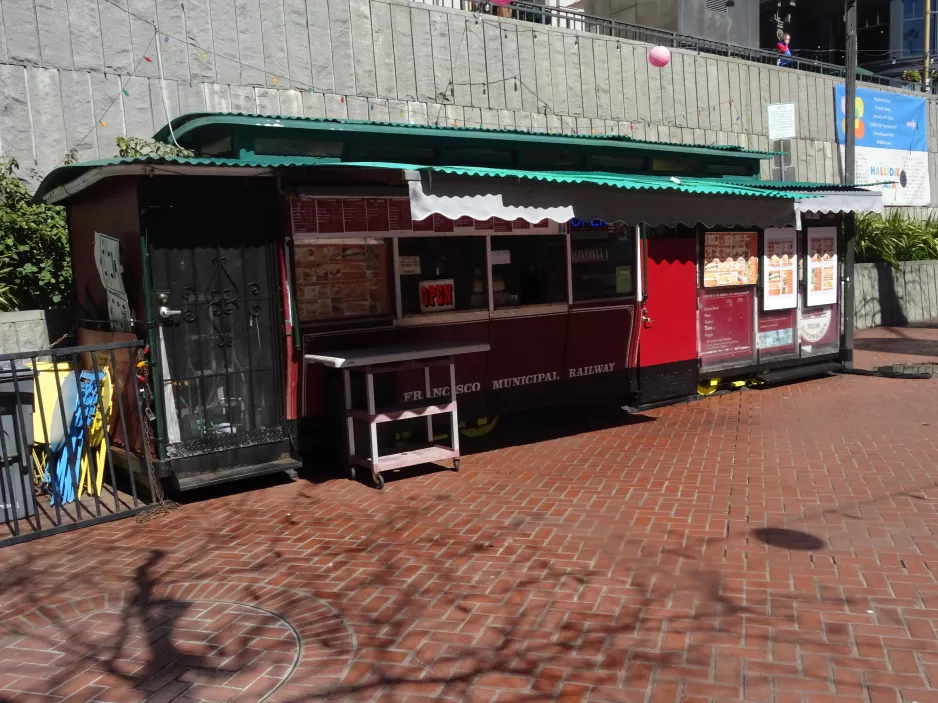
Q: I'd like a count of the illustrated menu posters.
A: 4